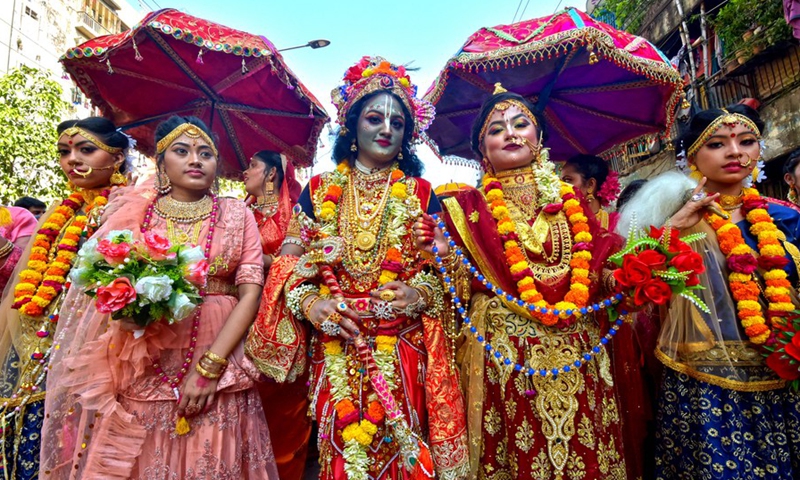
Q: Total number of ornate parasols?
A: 2